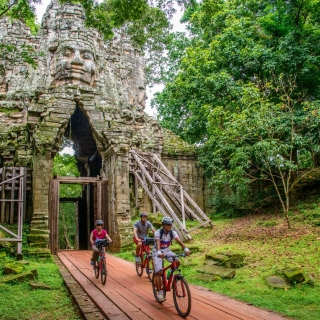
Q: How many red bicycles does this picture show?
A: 3